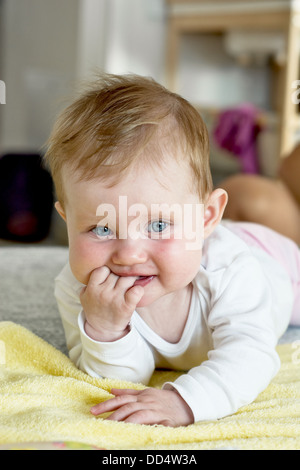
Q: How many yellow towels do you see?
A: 1